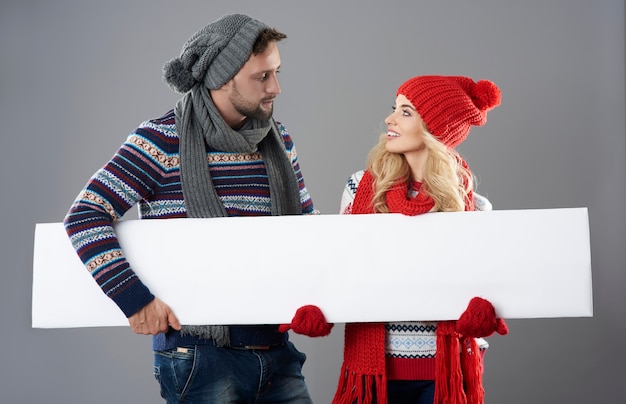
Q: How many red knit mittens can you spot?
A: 2